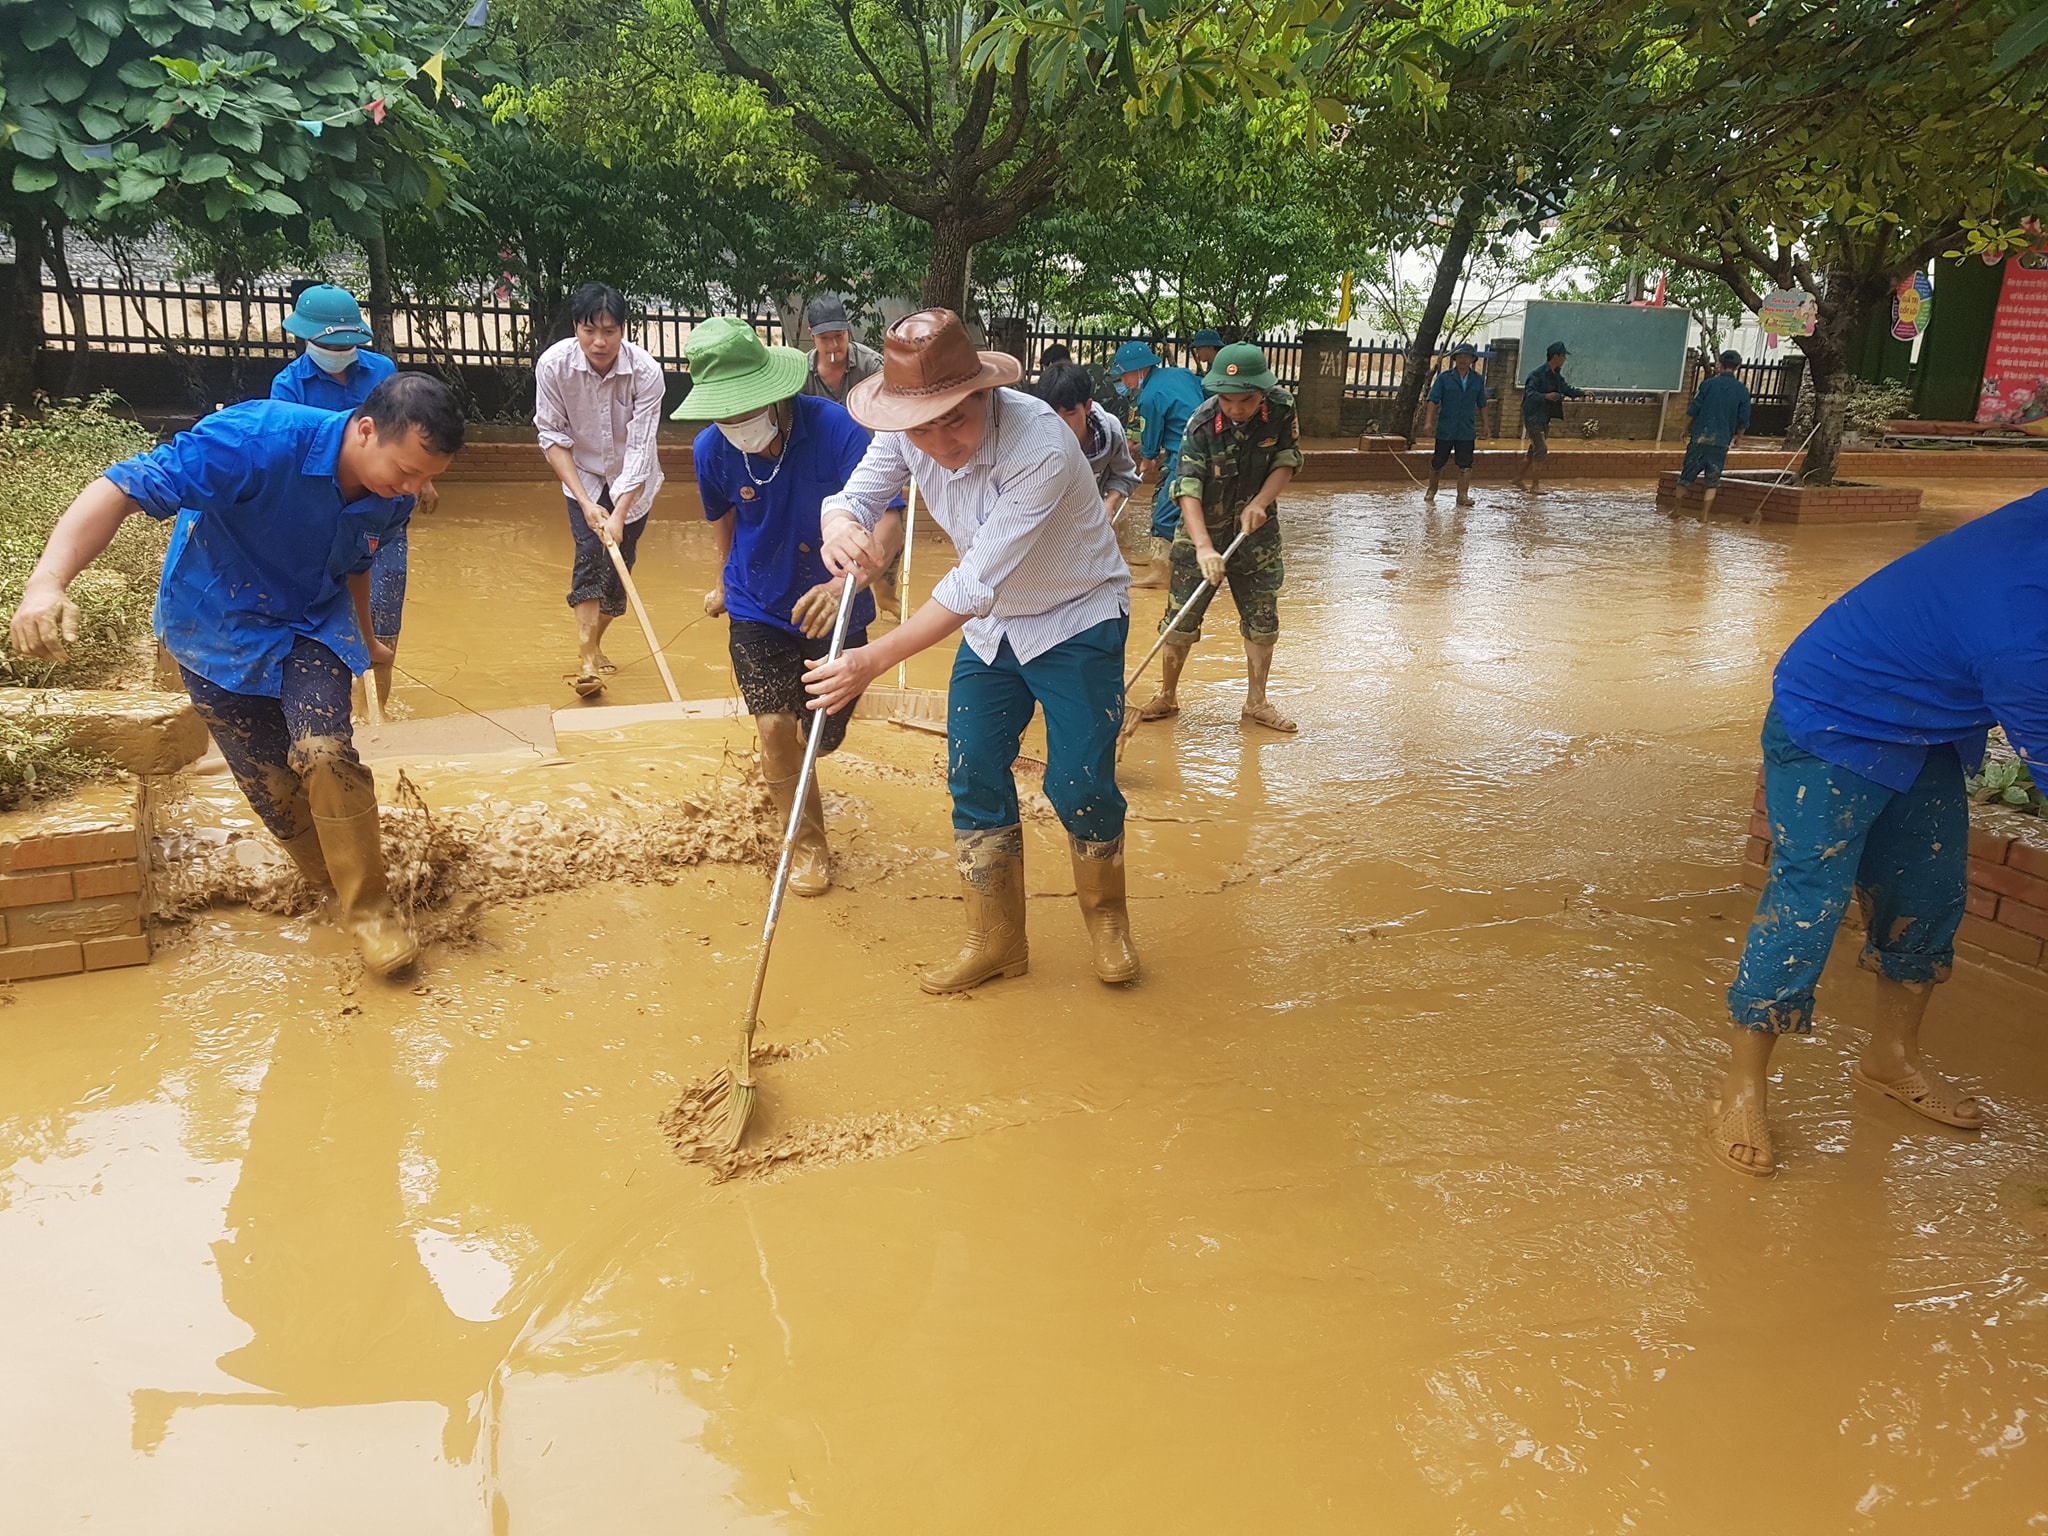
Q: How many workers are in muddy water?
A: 15